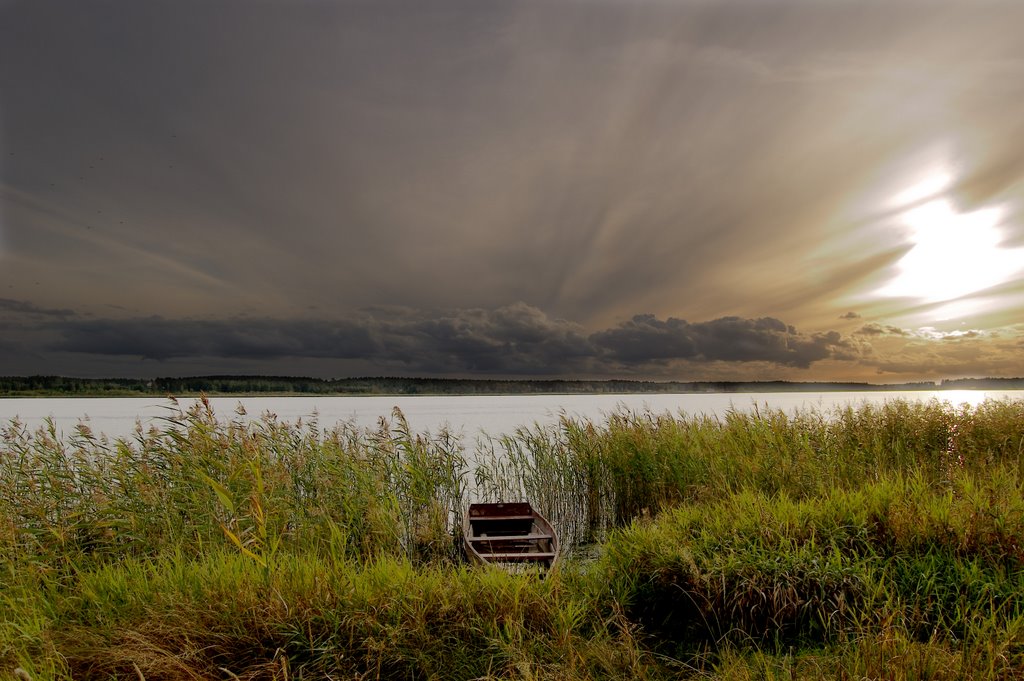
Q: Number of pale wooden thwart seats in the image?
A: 3